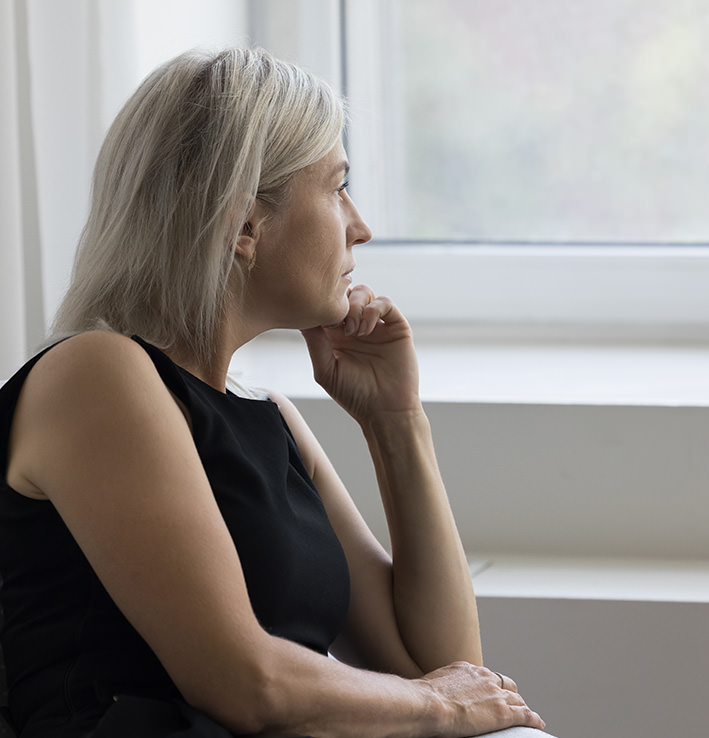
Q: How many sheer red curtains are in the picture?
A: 0